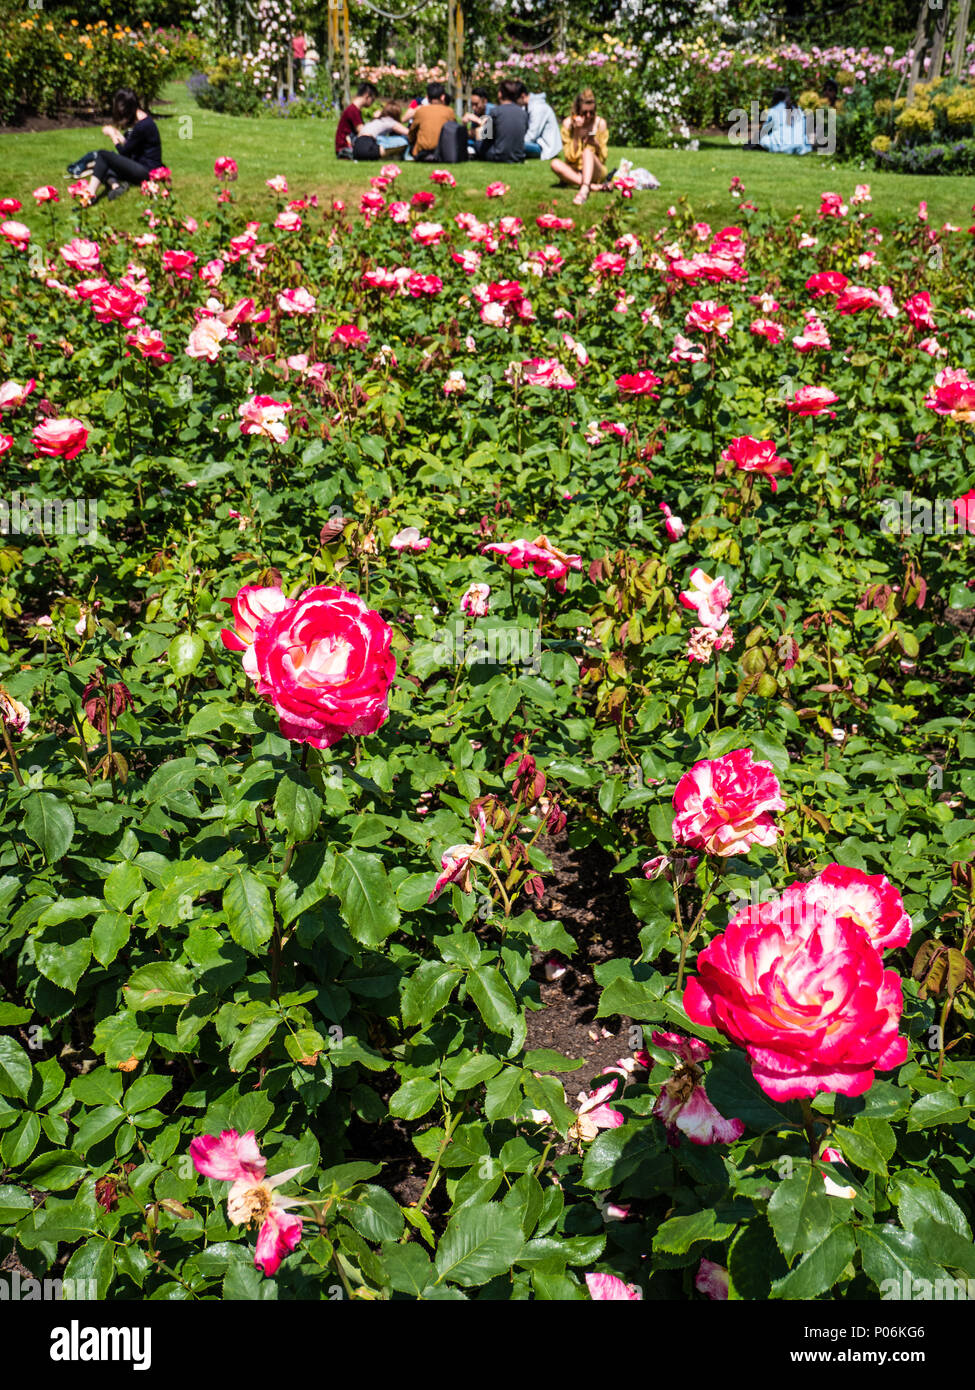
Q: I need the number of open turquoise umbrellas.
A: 0